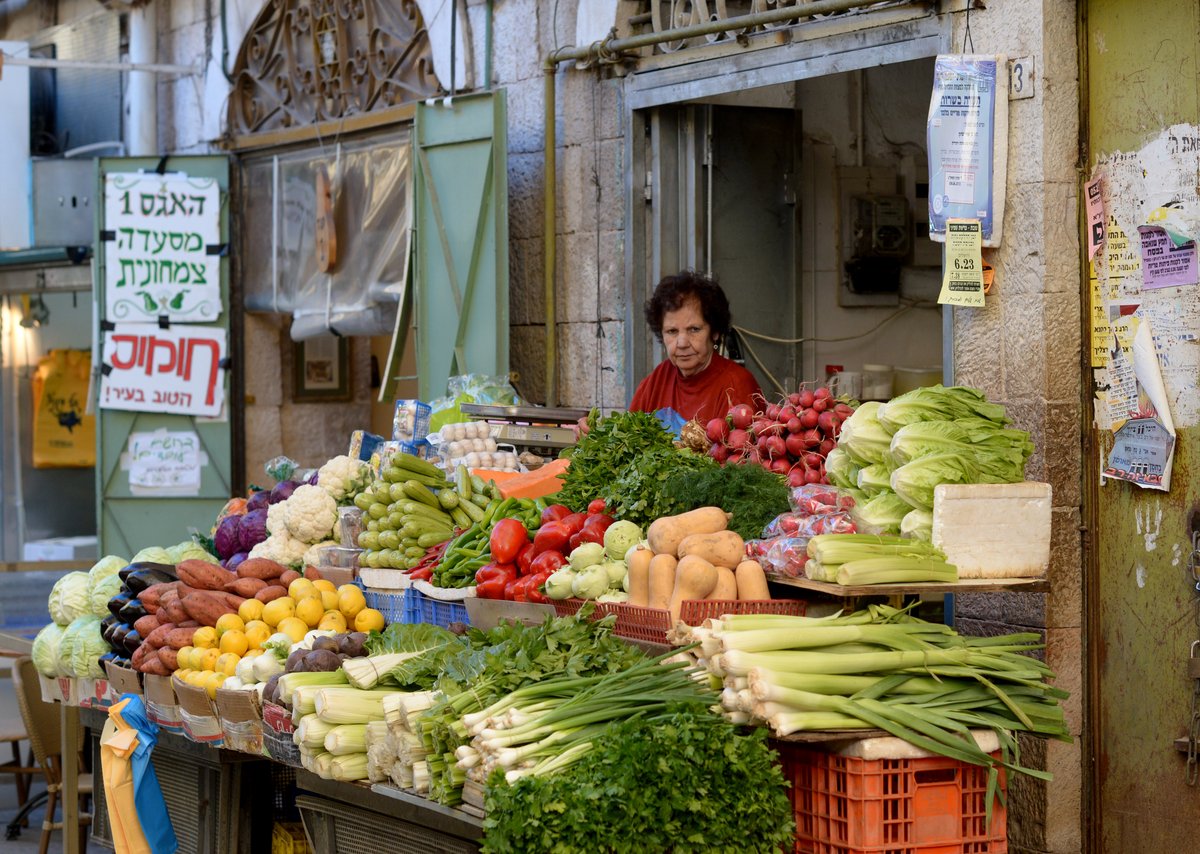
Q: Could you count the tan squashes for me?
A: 7